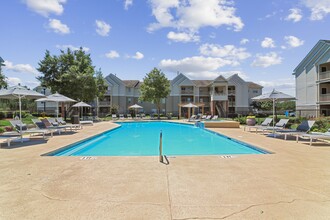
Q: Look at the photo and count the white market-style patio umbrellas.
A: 6